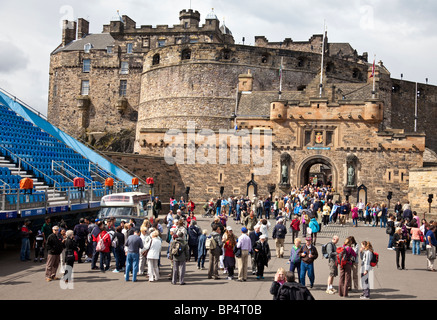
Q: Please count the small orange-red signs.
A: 5